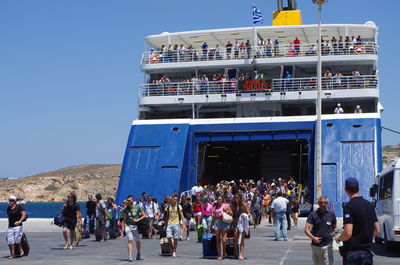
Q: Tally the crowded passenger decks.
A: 2